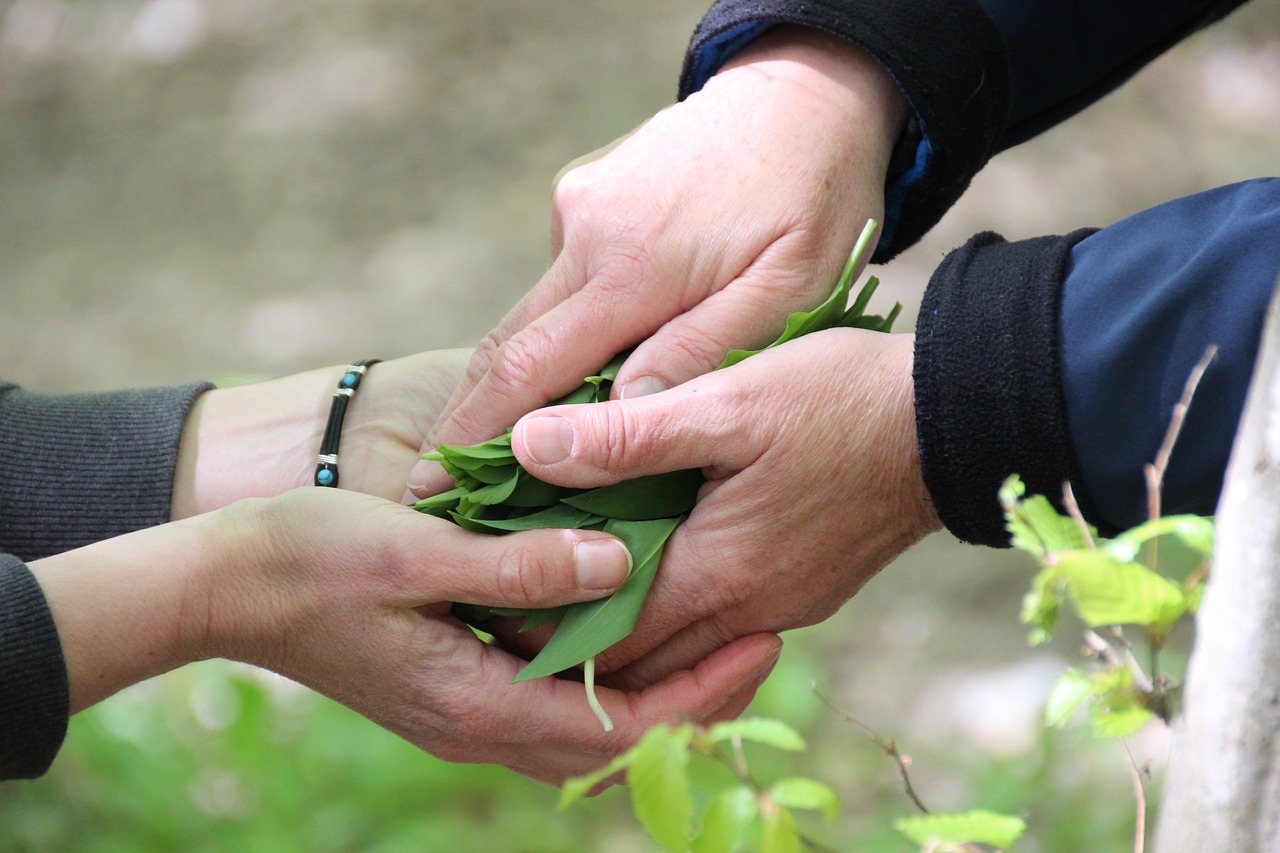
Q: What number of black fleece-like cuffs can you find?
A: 2